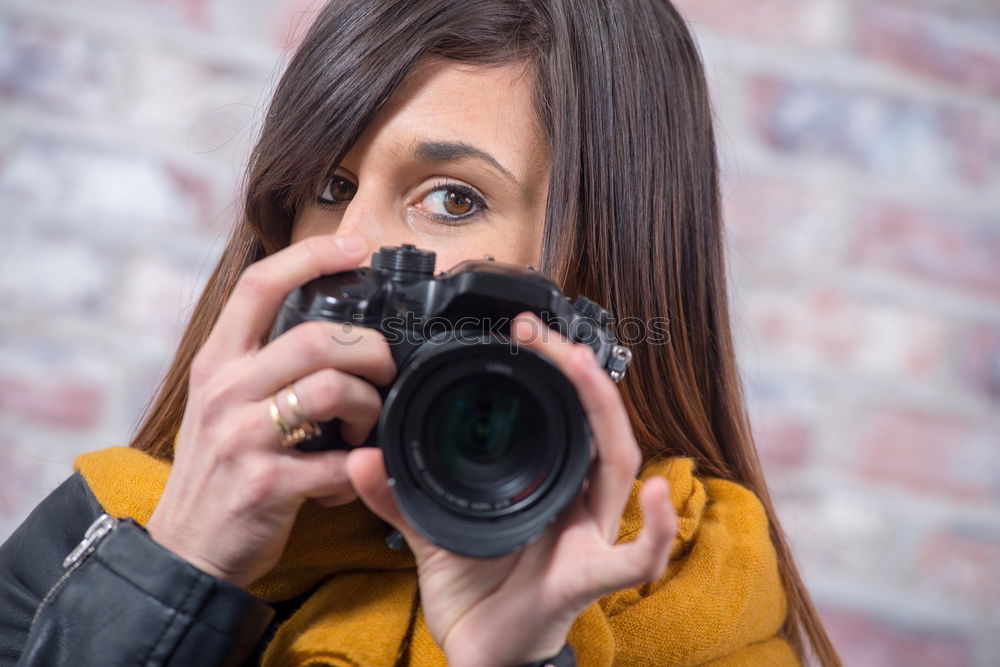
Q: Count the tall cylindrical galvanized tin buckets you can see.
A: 0